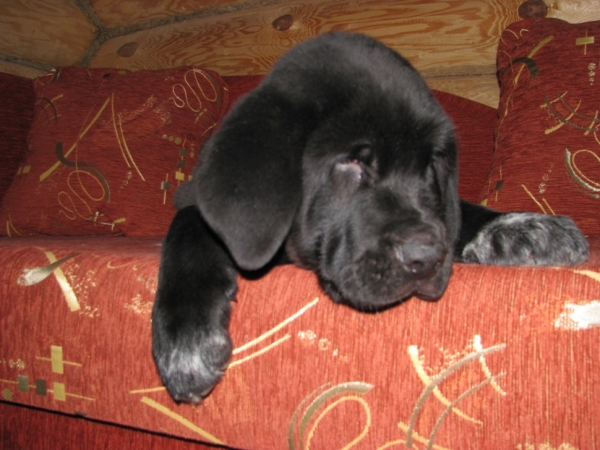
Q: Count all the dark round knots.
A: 3